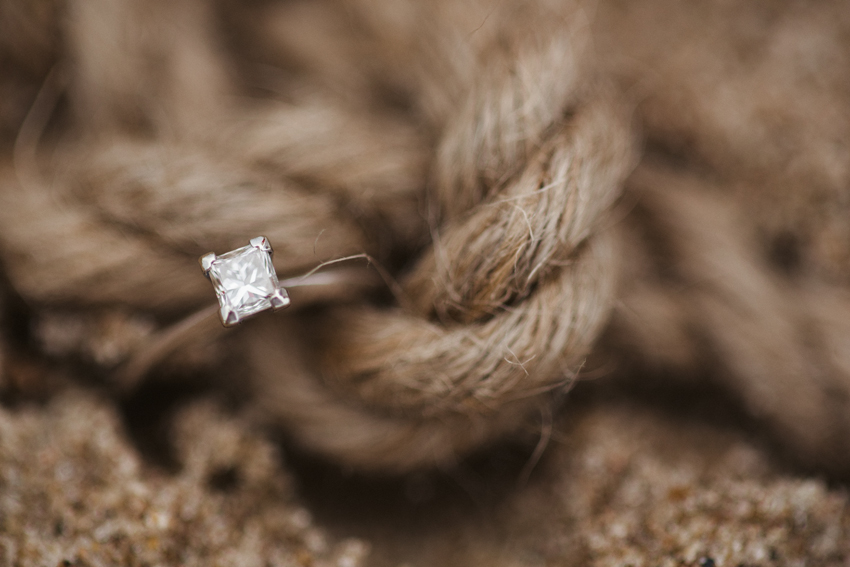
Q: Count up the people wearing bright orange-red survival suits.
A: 0